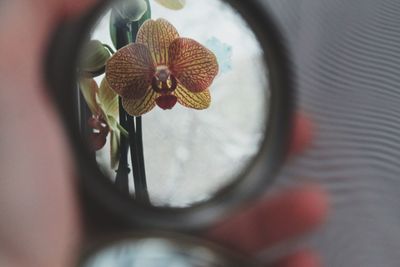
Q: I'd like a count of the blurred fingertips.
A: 3